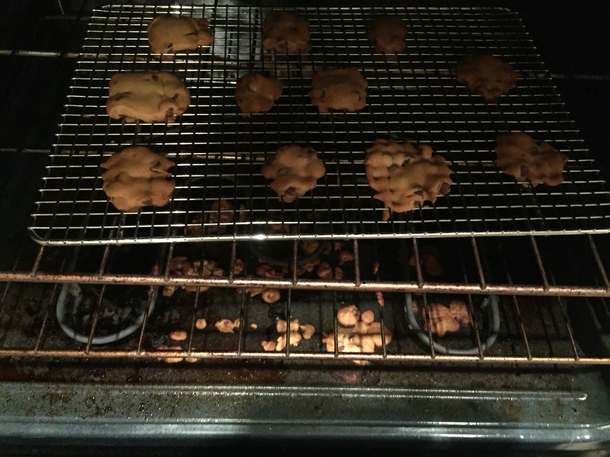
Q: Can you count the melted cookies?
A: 11